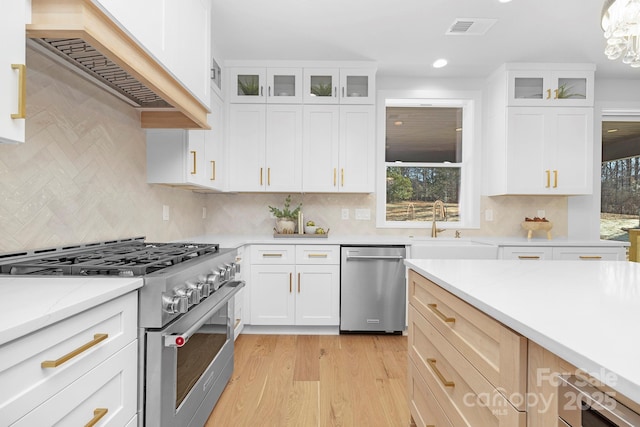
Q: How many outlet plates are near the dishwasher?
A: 2